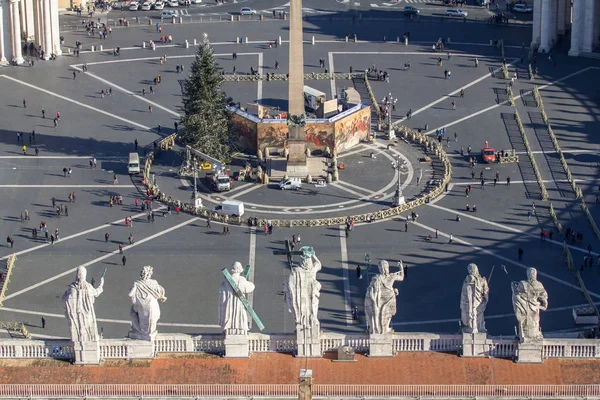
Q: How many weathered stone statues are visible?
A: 7